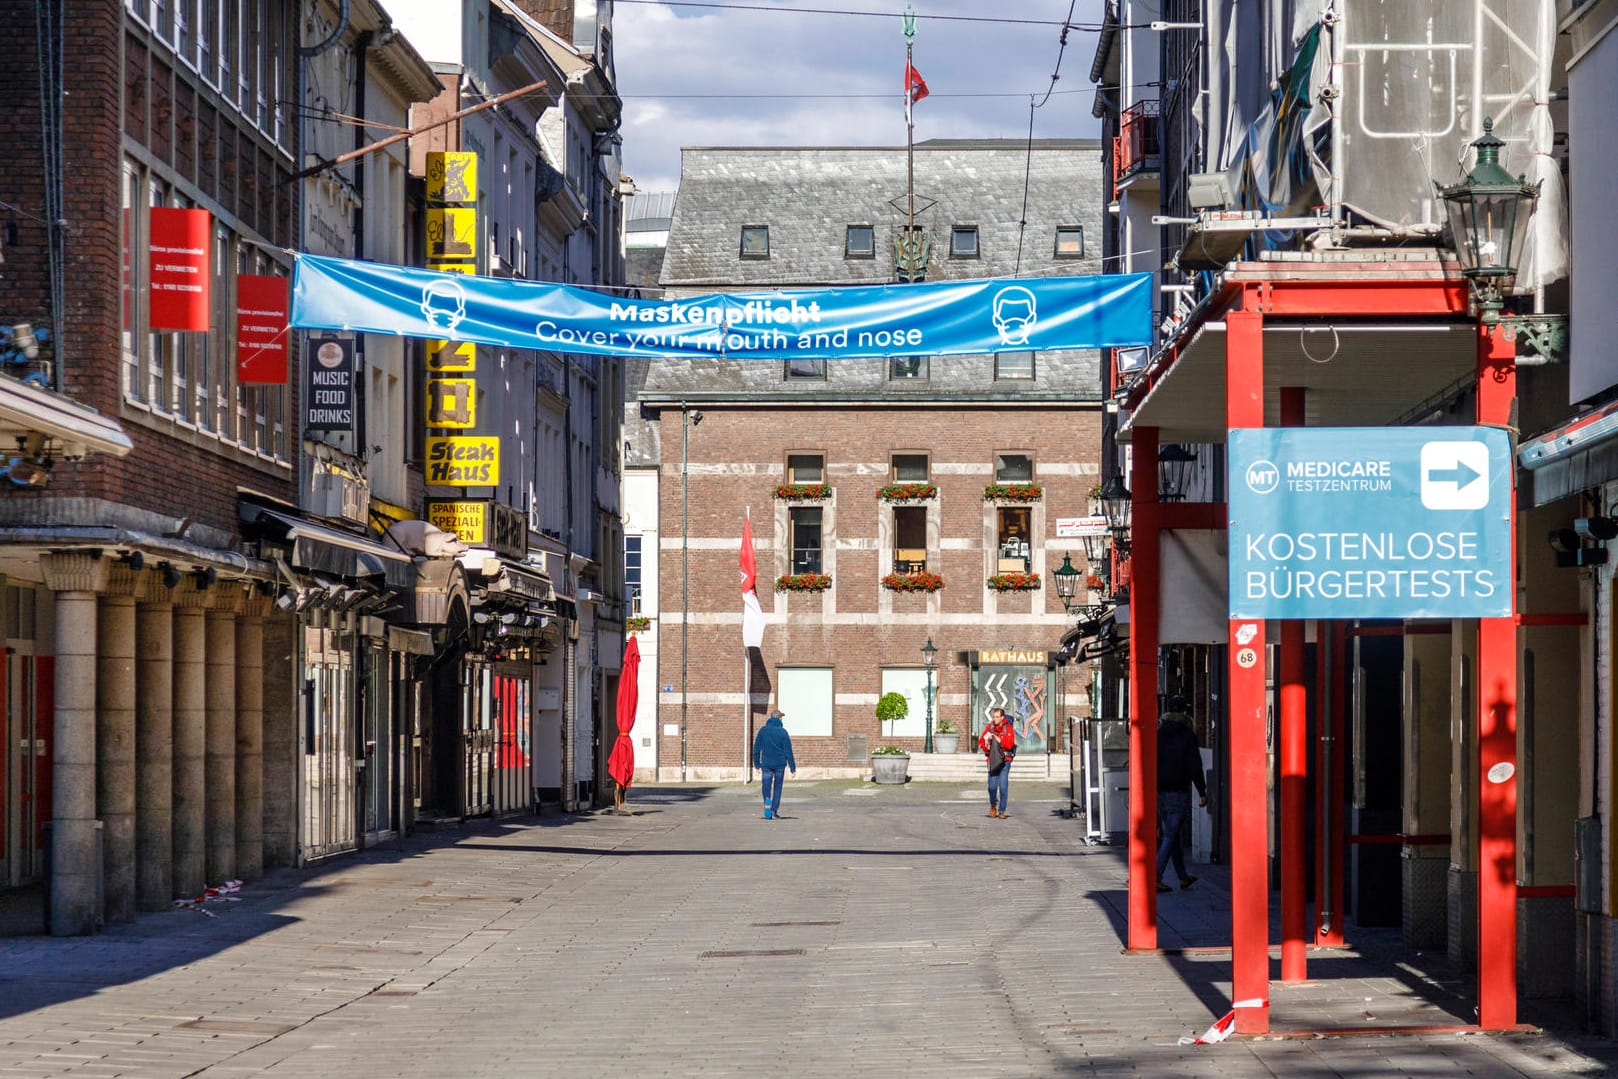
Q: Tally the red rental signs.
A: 2